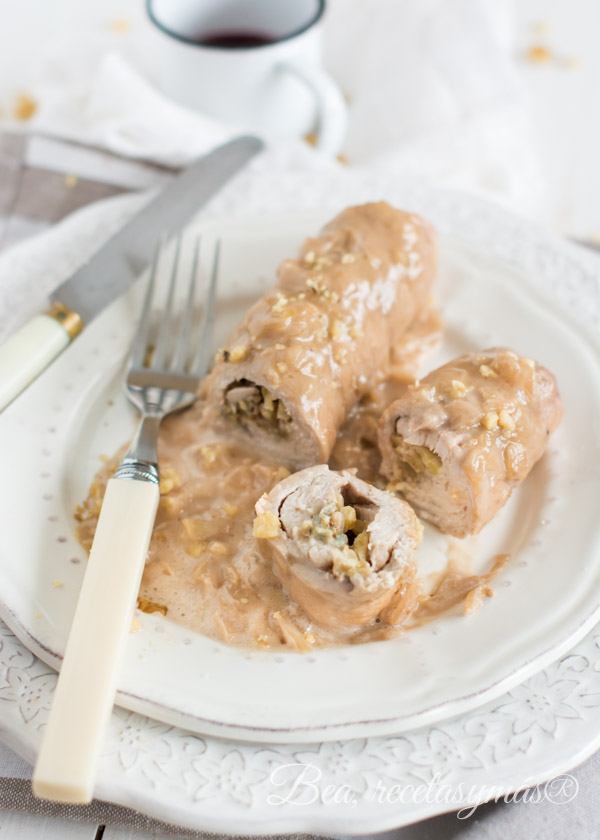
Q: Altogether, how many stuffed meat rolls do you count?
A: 3